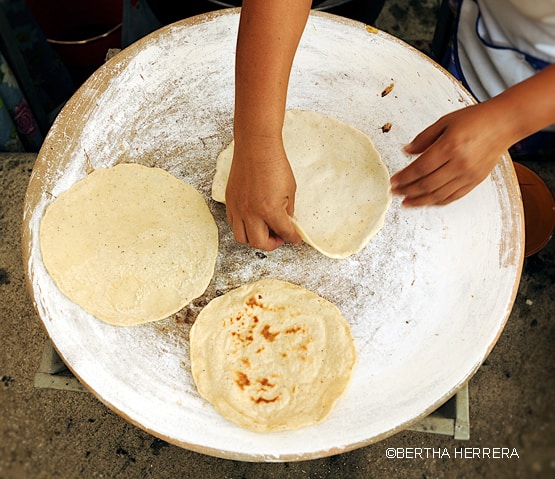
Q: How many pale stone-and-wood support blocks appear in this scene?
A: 2